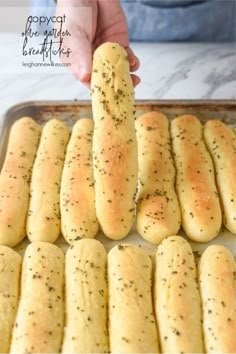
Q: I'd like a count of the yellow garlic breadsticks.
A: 13